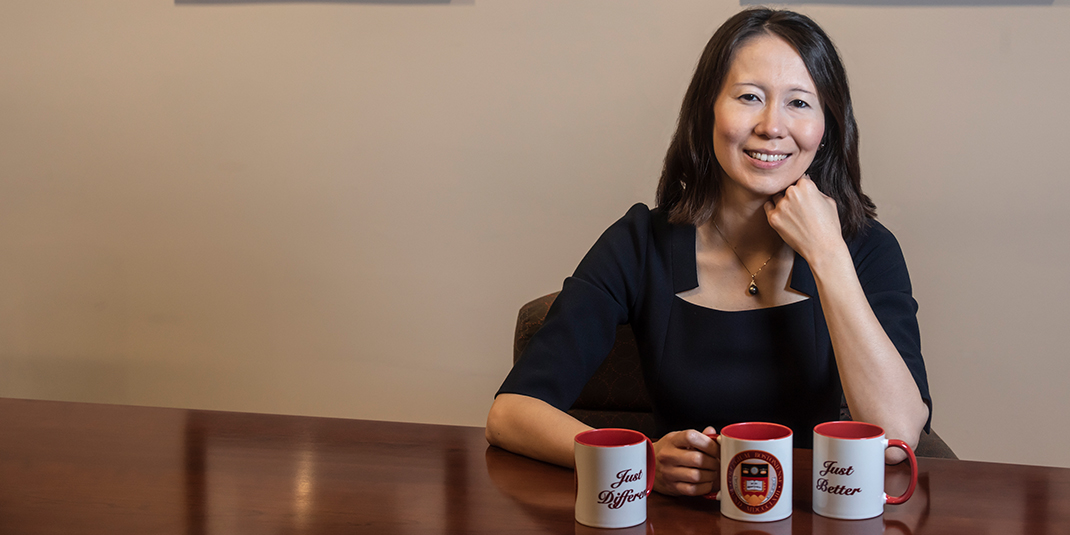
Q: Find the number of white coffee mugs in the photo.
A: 3